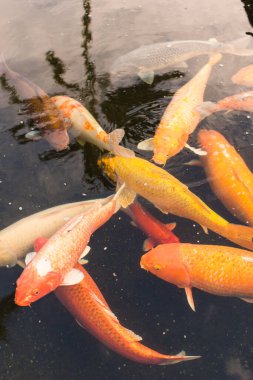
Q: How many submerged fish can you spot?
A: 13